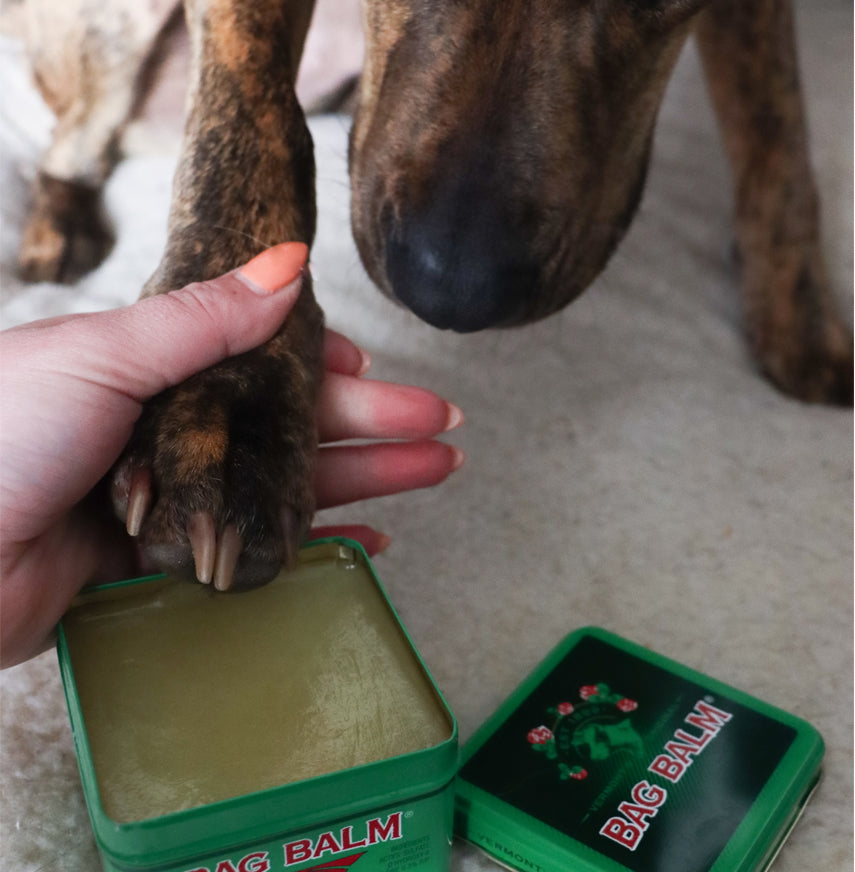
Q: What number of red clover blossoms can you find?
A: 5